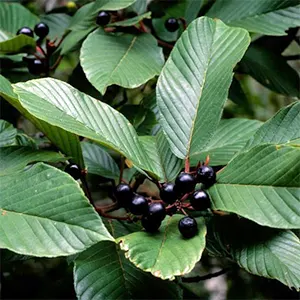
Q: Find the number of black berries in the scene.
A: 15